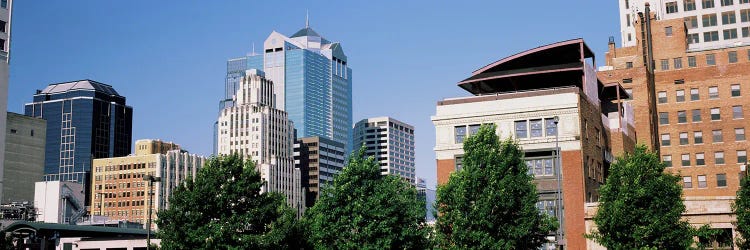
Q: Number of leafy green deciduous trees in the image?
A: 5